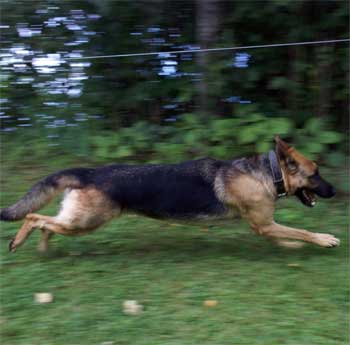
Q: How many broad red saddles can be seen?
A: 0